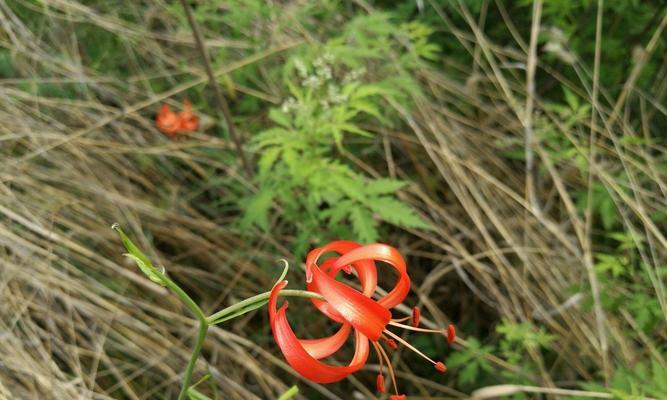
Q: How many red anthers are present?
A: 6